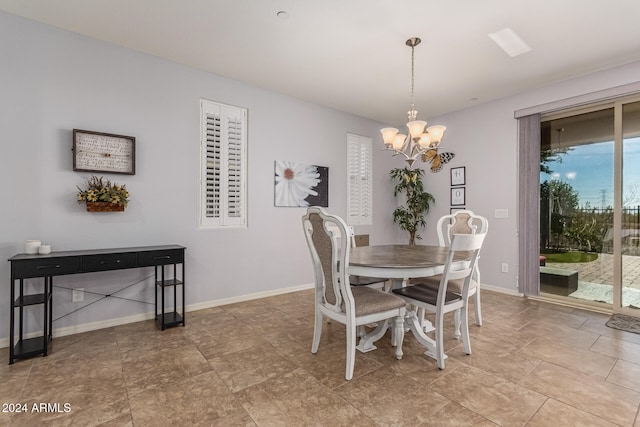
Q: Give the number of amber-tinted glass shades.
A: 5